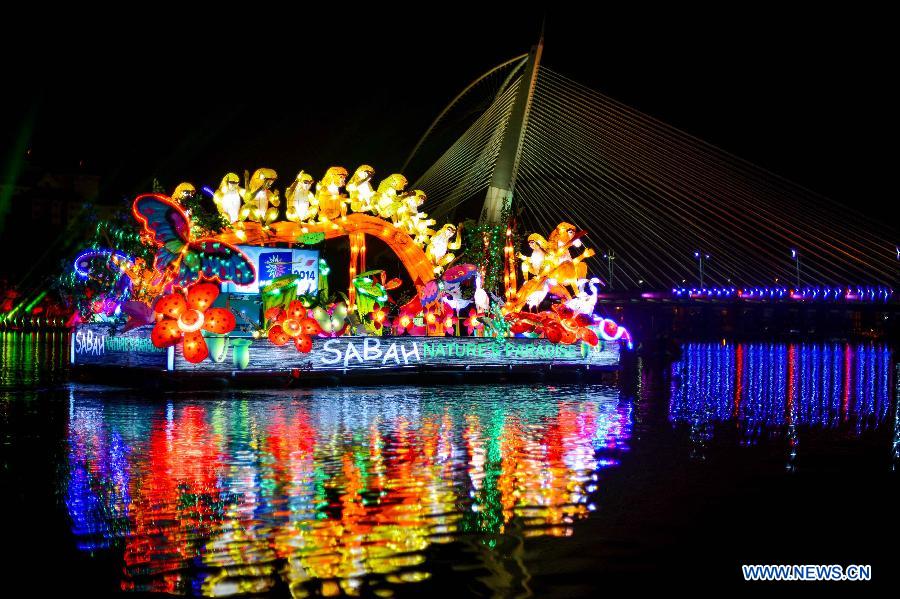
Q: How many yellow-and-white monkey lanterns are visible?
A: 11